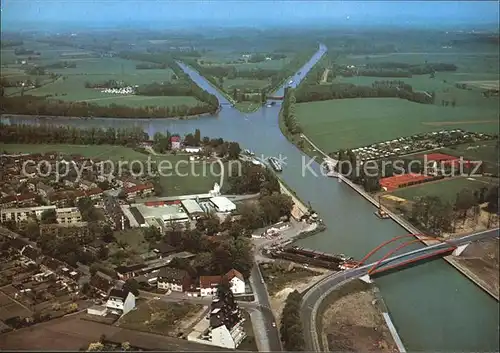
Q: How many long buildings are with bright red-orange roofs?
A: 2